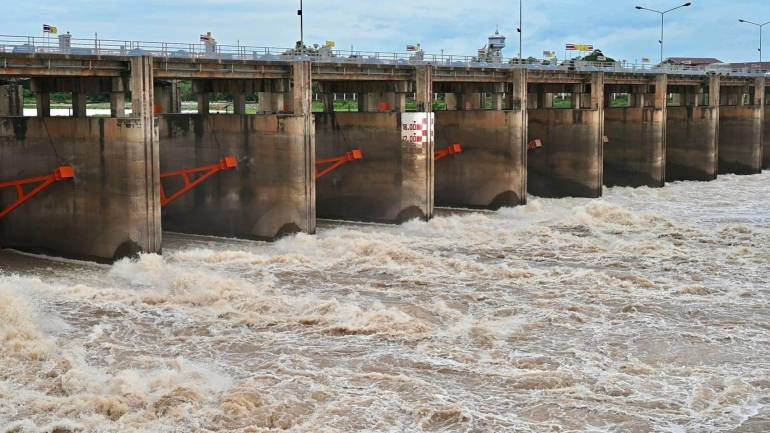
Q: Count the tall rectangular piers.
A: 8